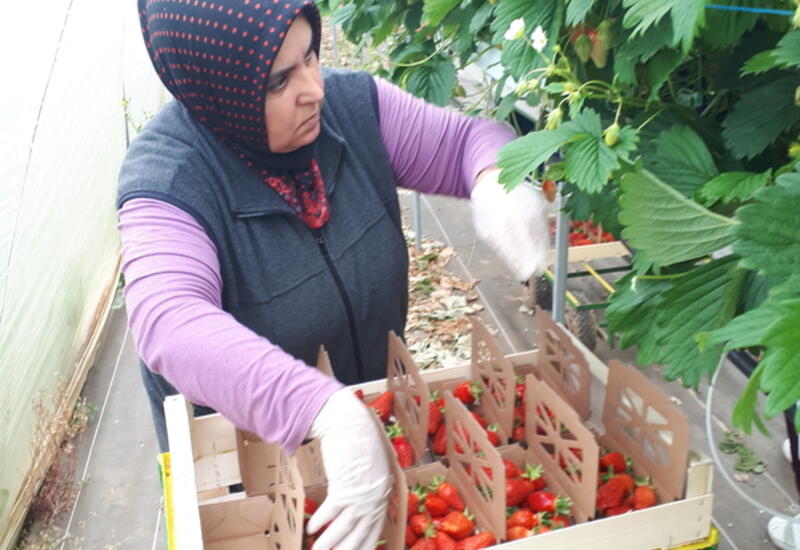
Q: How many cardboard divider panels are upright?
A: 9